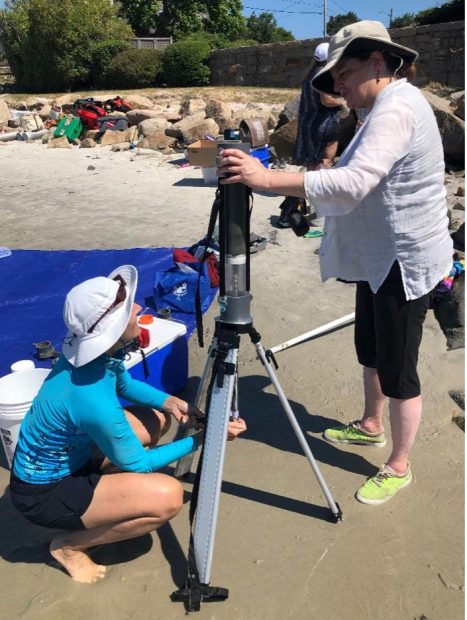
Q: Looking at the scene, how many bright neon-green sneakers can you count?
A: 2